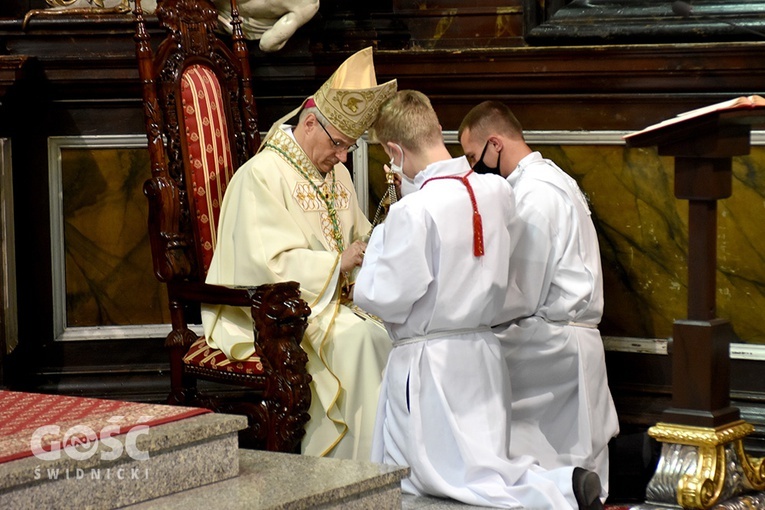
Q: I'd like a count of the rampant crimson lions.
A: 0